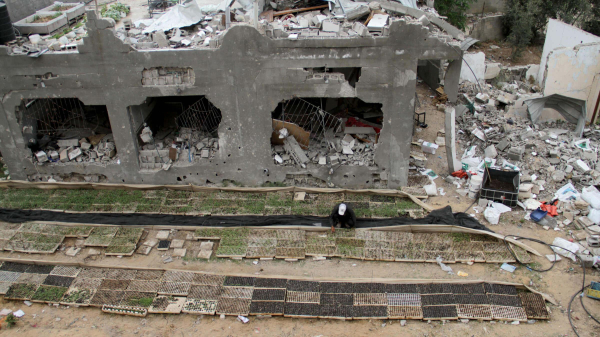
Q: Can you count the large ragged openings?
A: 3